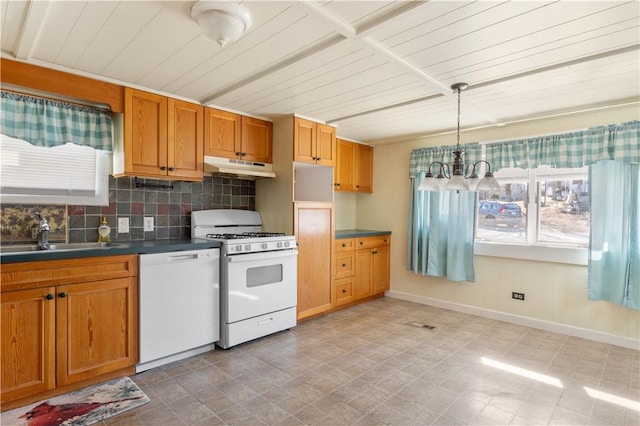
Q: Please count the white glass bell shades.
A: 5